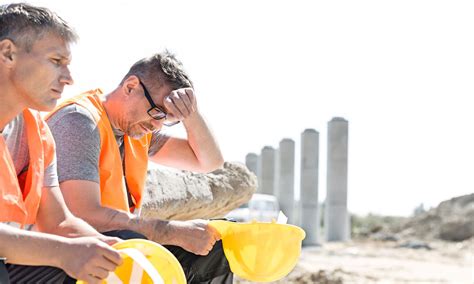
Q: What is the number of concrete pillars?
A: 5